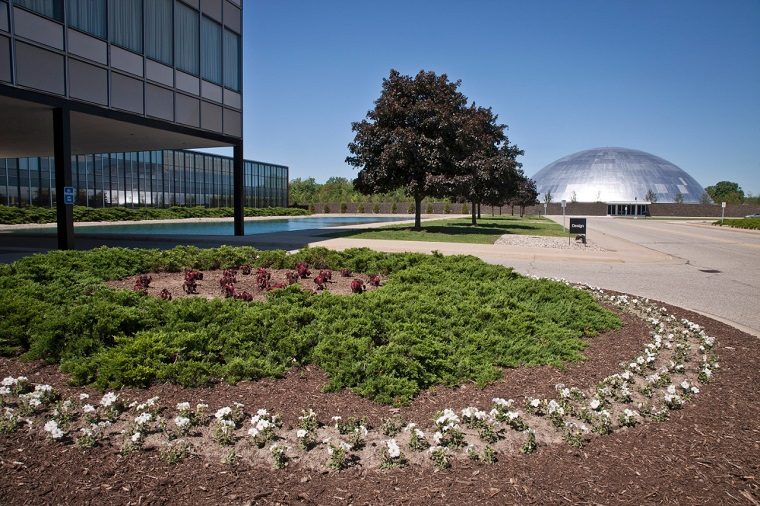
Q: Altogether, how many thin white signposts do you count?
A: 3